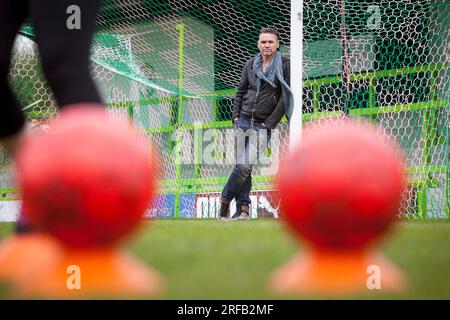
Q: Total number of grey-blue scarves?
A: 1